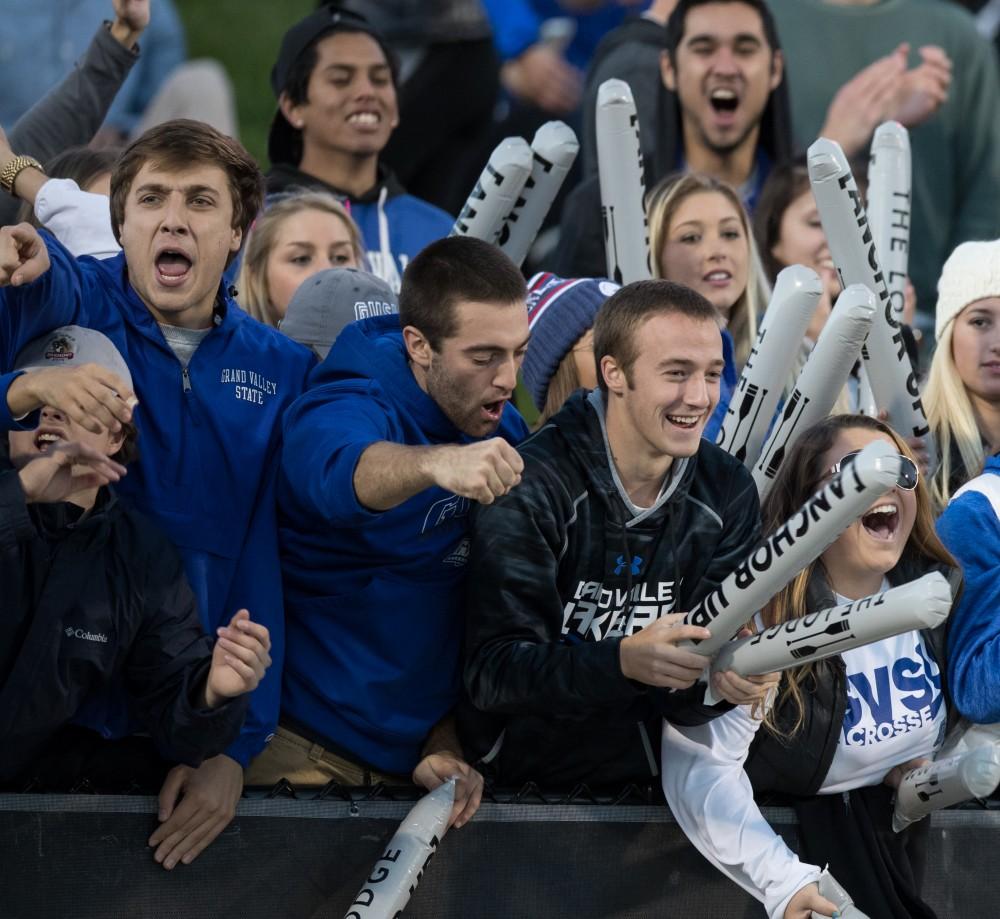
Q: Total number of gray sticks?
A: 12